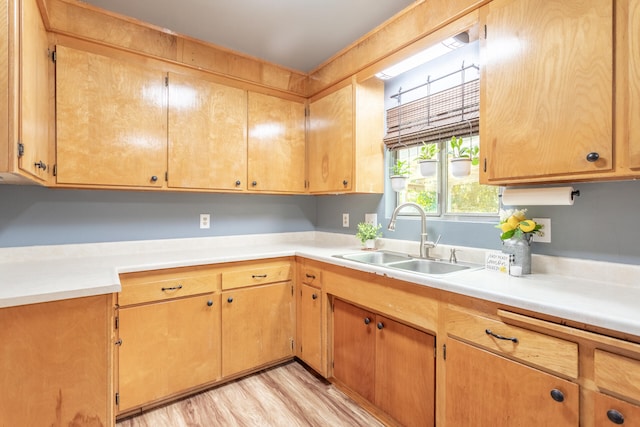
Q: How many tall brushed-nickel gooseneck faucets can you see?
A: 1